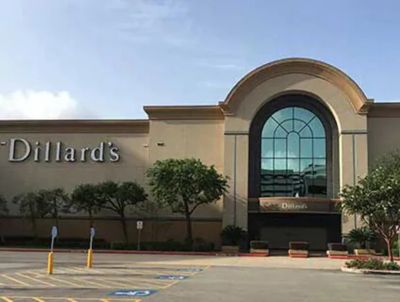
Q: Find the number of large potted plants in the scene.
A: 2